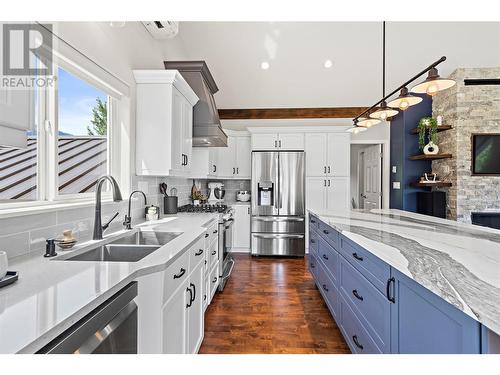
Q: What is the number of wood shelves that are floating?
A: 3